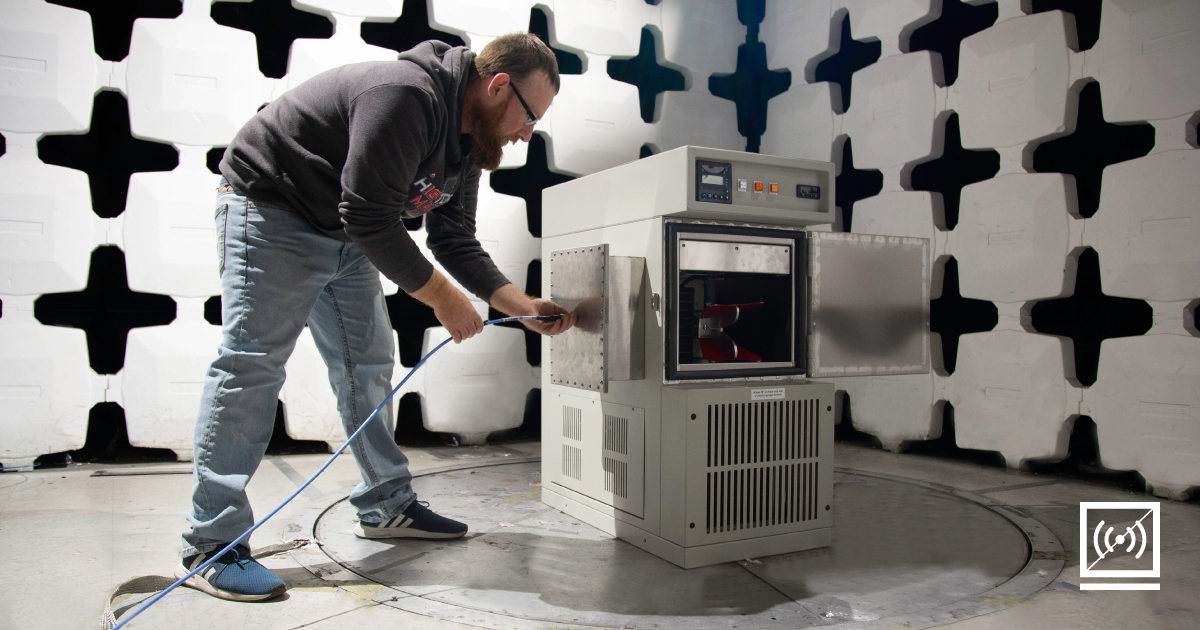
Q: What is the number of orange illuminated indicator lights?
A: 2